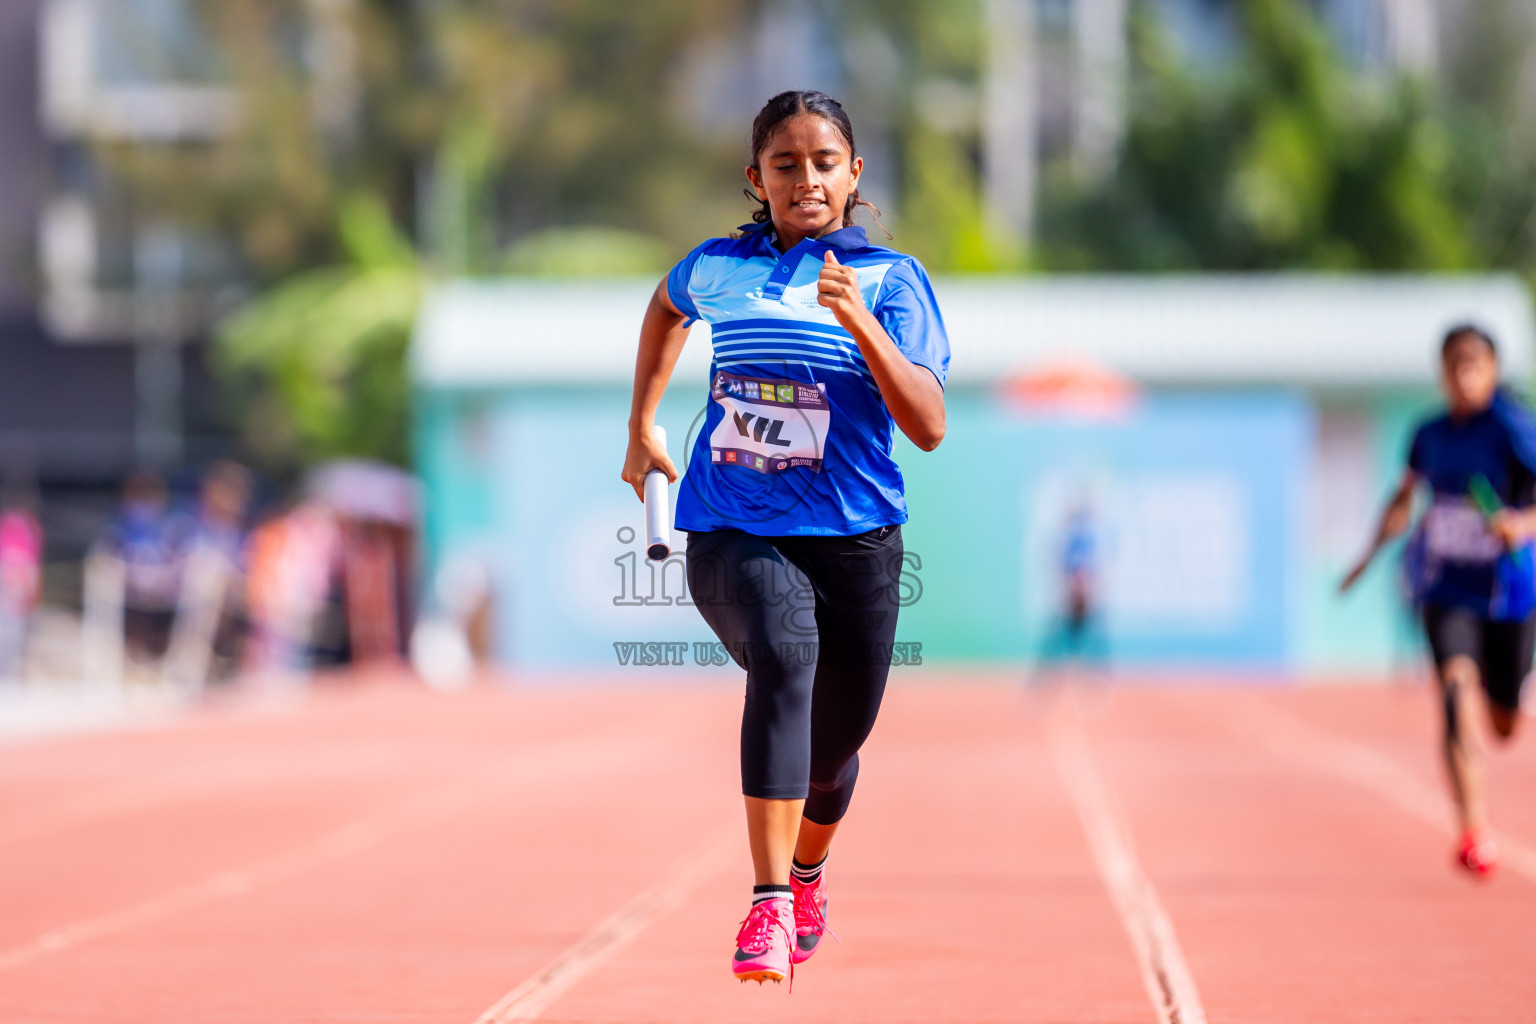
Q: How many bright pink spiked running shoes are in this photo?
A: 2